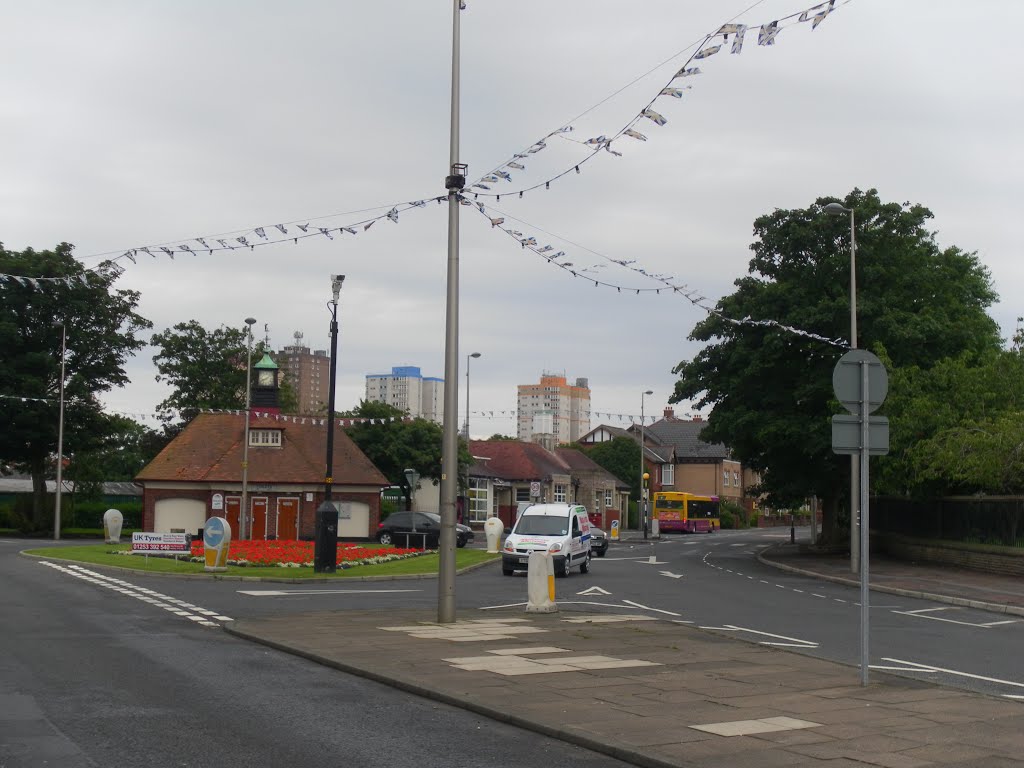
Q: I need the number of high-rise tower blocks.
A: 3